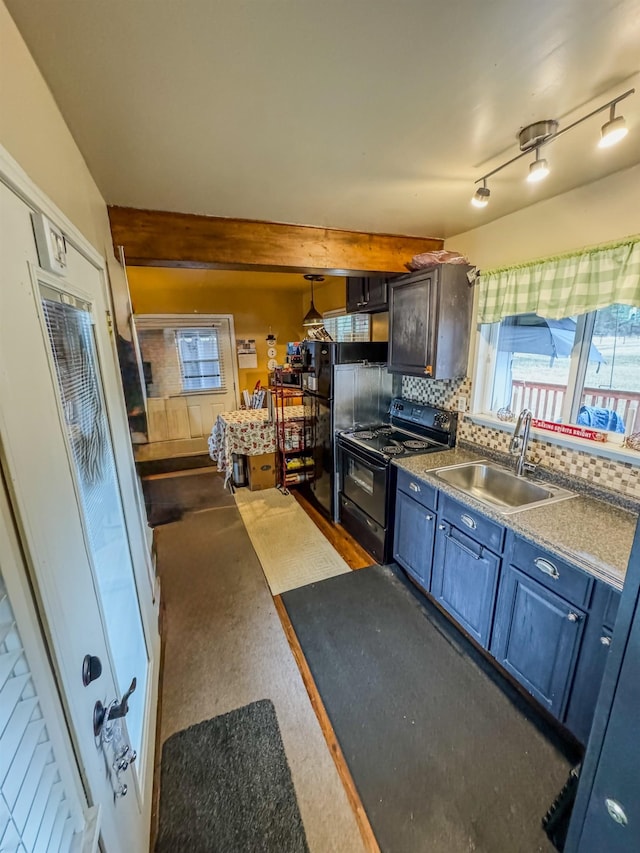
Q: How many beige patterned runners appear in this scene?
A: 1